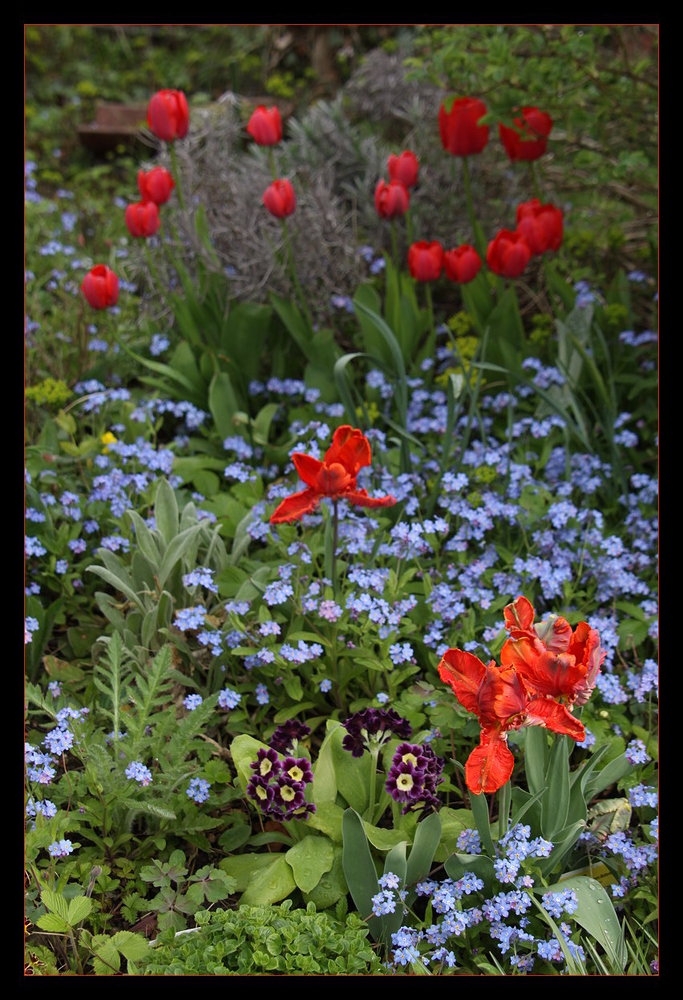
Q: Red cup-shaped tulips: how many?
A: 14